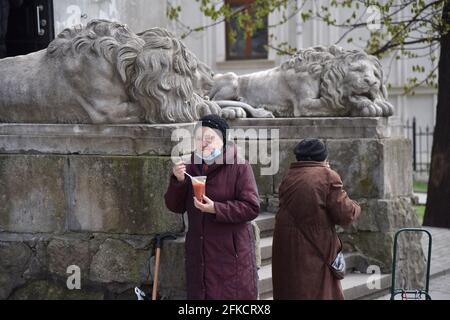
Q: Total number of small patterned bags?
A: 1